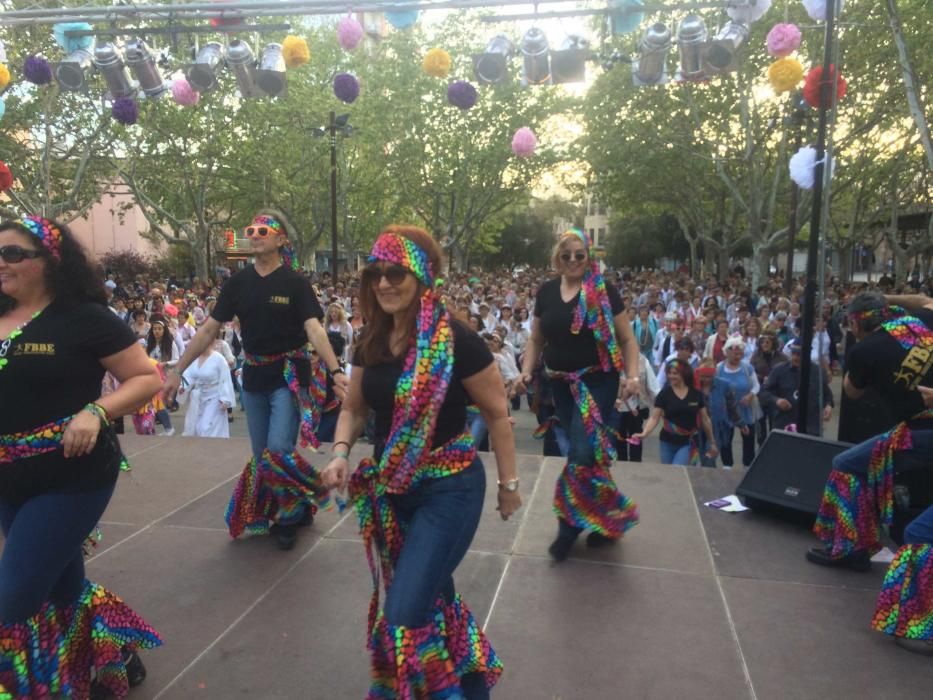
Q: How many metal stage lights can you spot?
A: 12